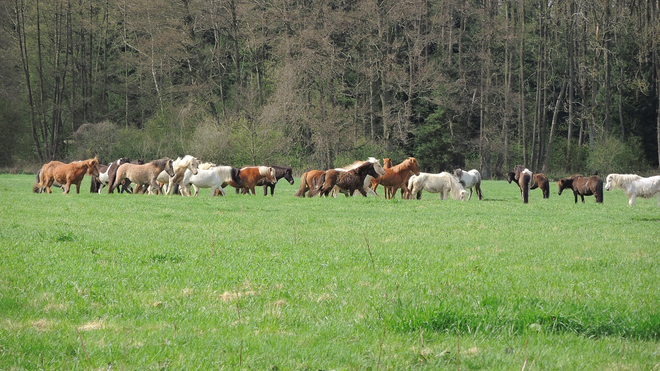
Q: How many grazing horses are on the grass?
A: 1